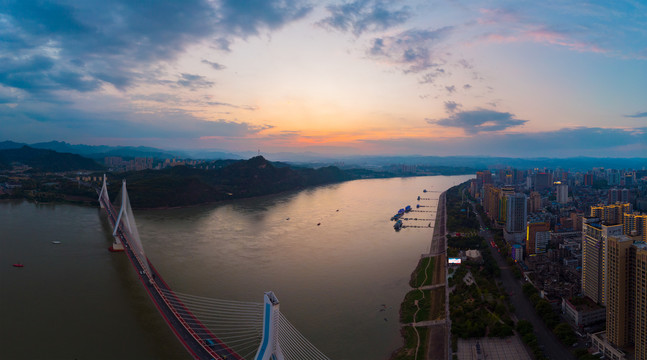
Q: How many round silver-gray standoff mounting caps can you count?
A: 0